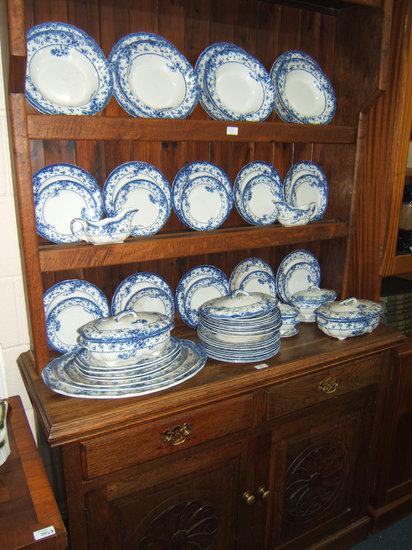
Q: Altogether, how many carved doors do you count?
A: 2